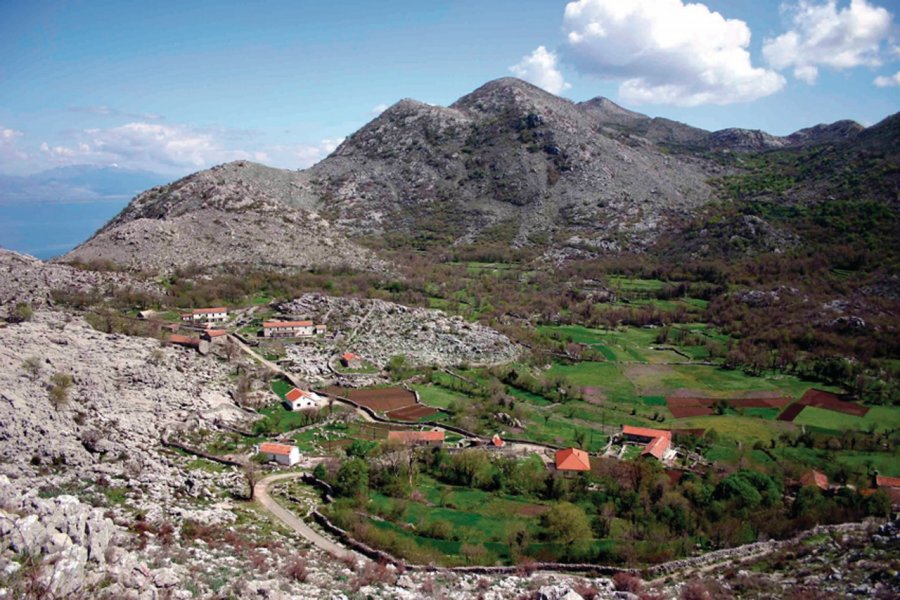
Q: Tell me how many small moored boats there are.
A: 0